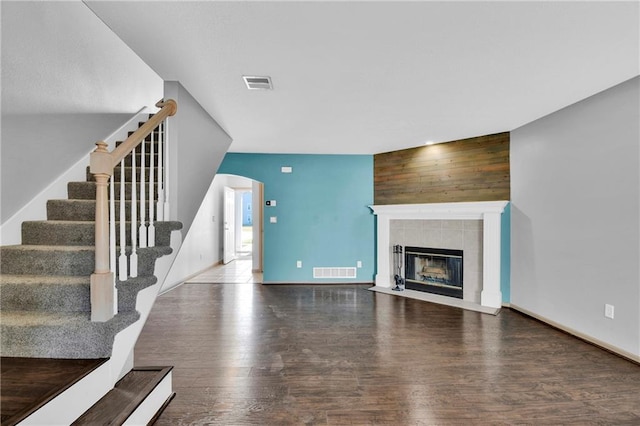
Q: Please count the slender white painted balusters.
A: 7